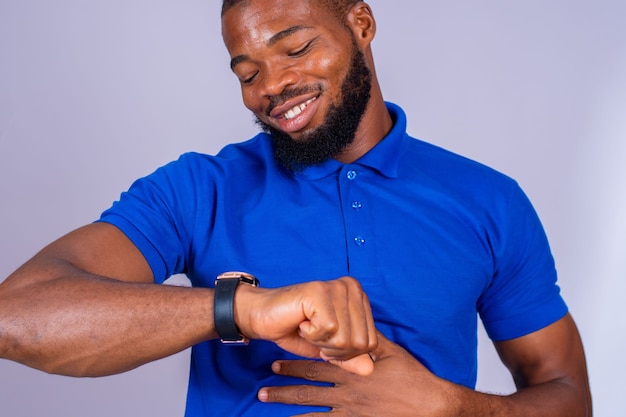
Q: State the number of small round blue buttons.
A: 3